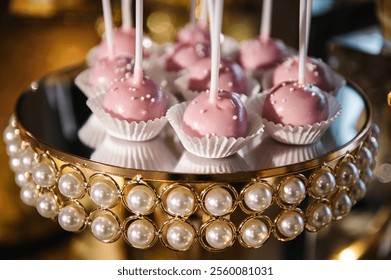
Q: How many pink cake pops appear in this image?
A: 10